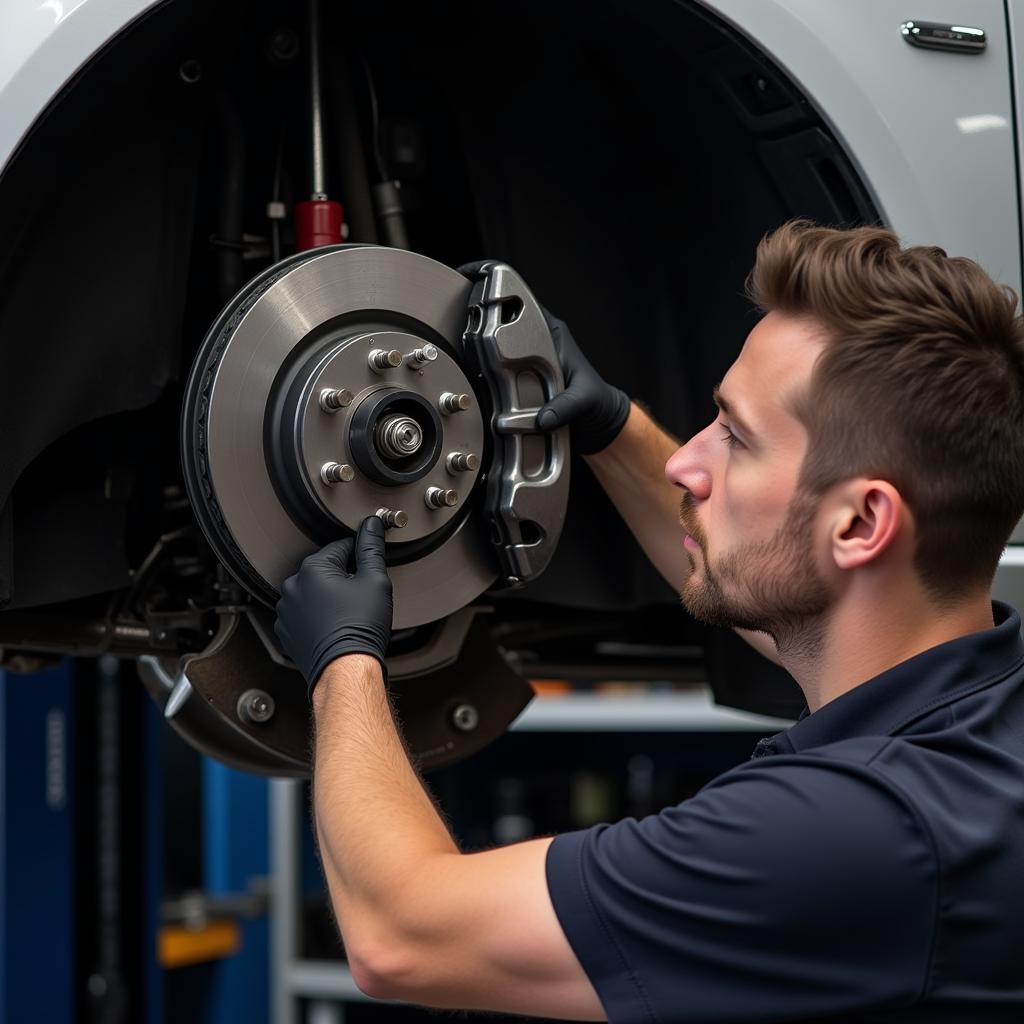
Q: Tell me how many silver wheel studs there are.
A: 8